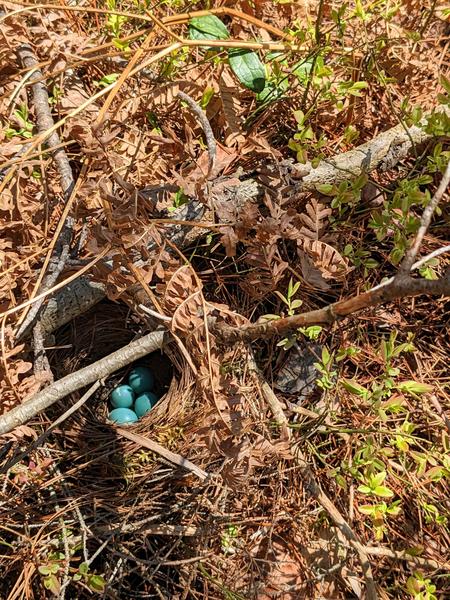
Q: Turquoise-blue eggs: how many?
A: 4